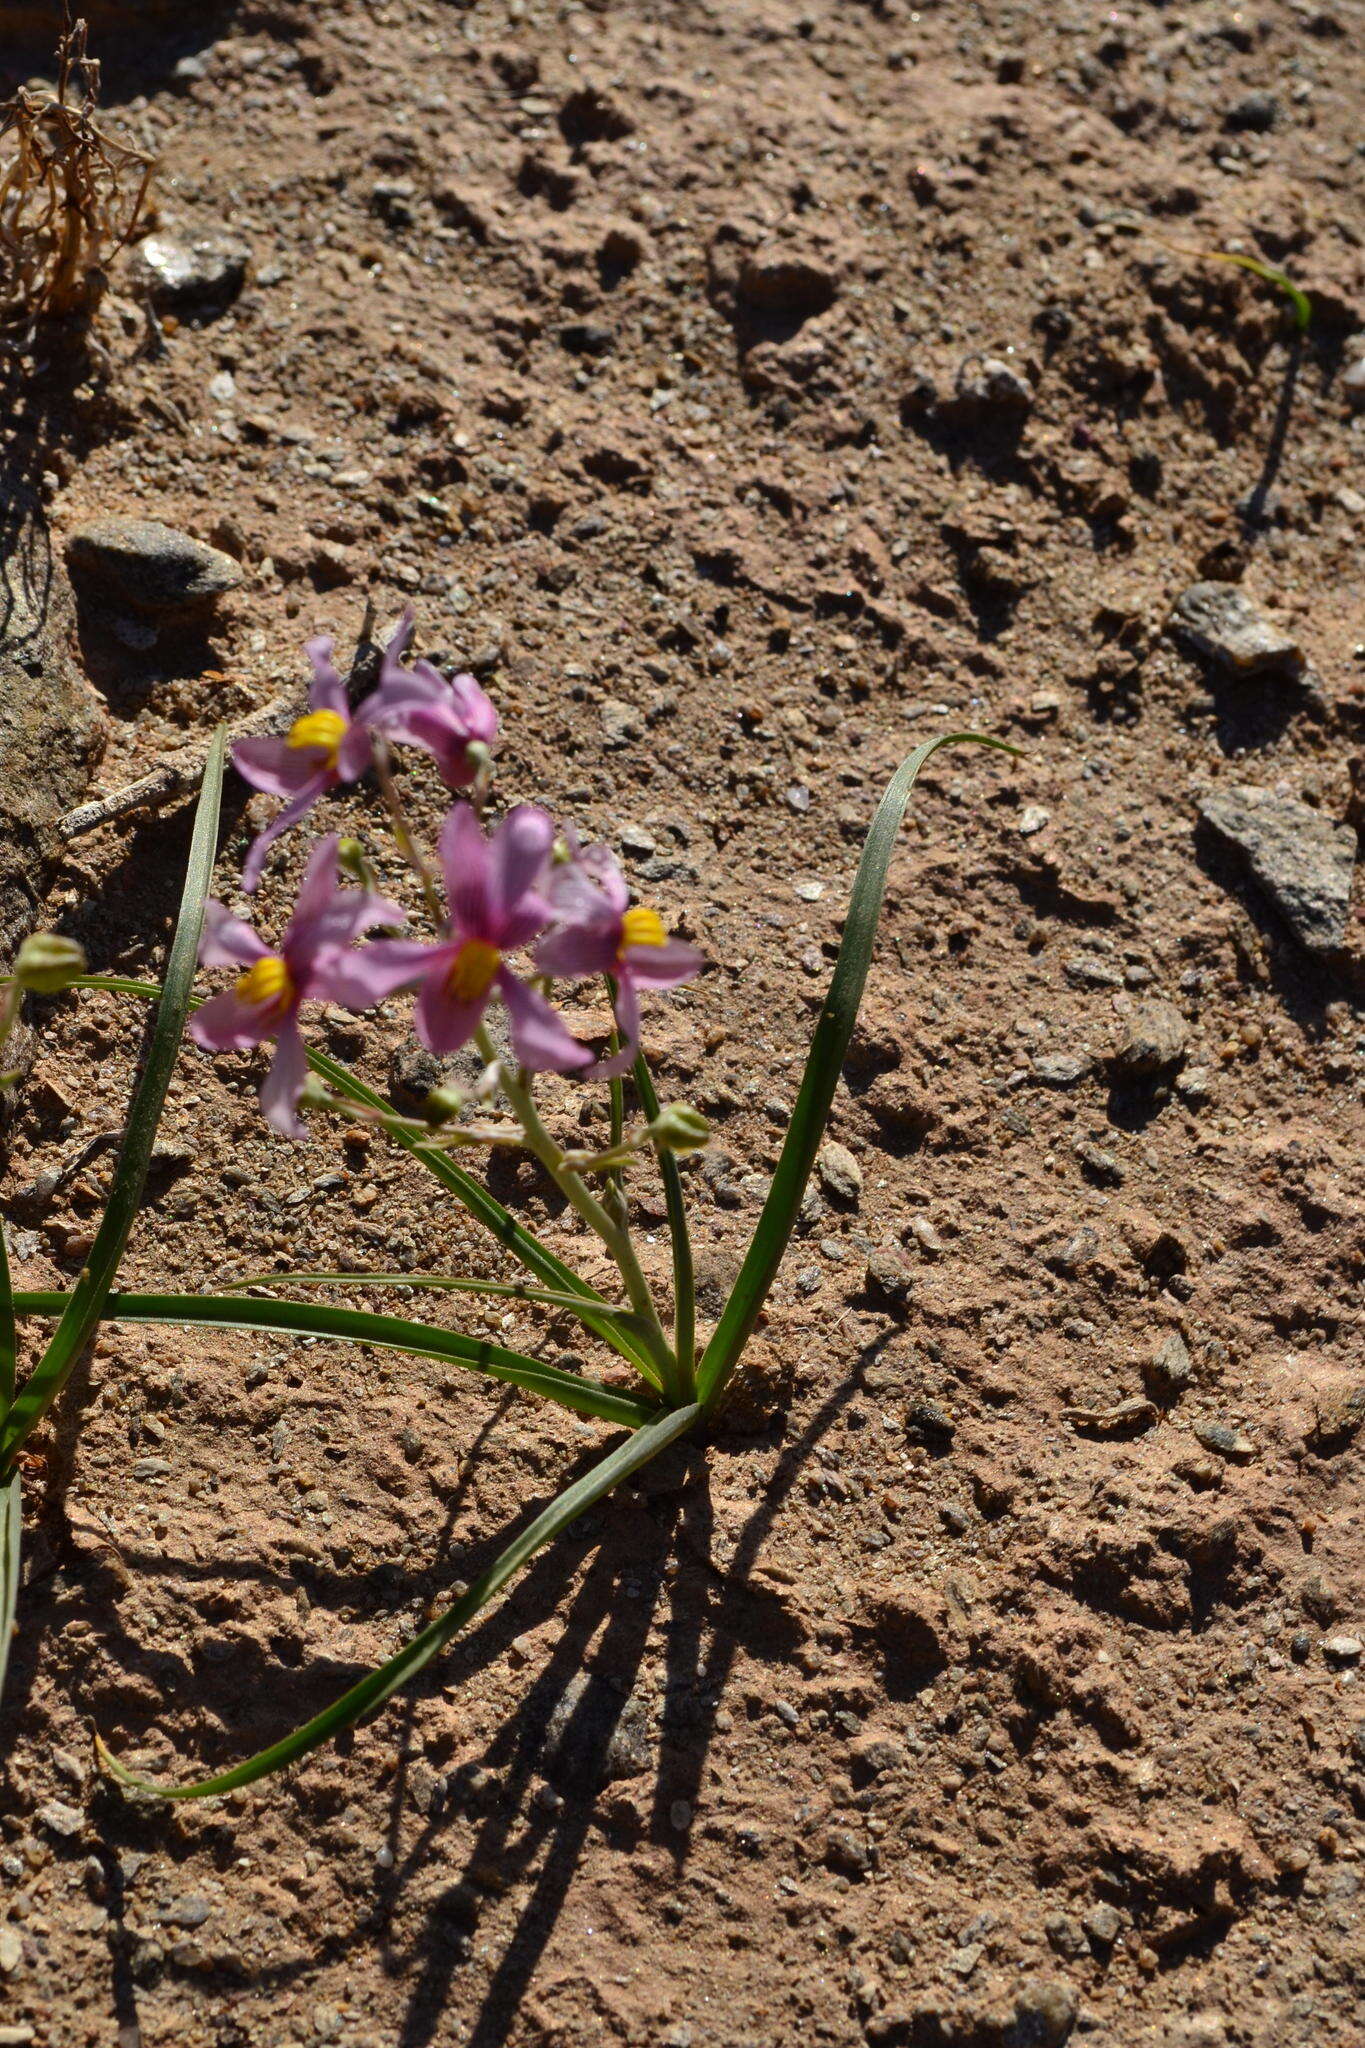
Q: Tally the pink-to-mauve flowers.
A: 5